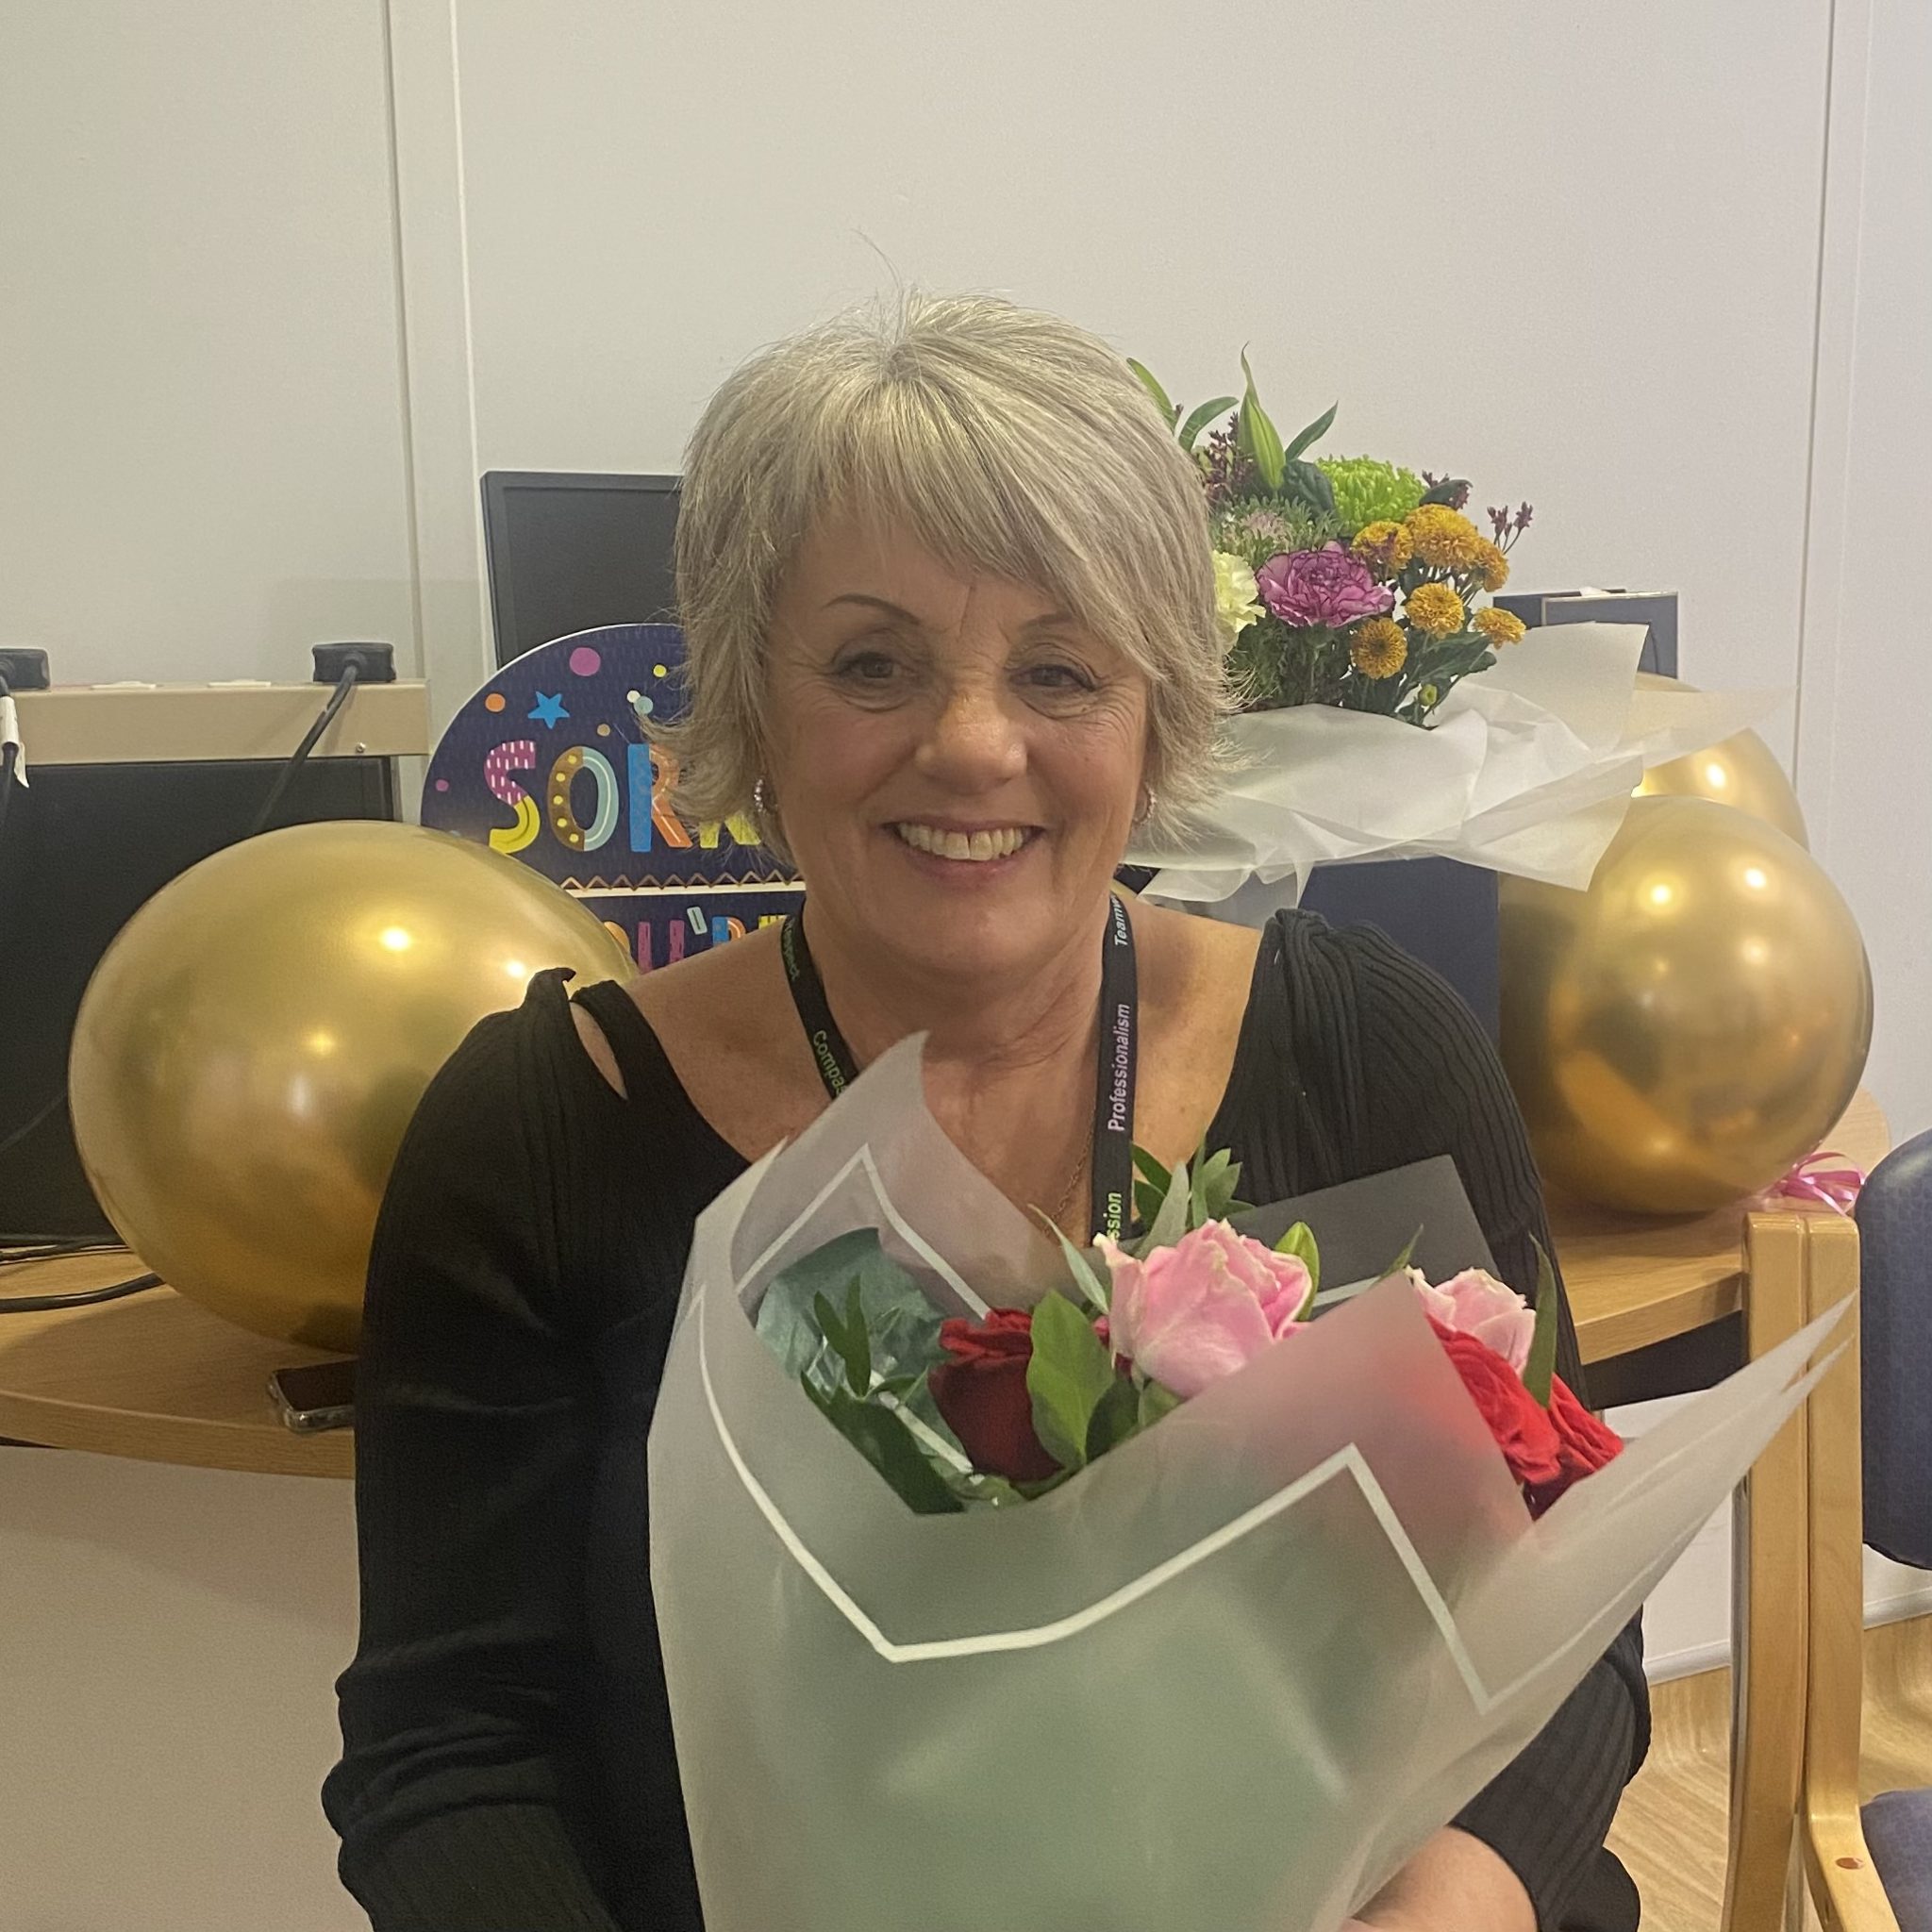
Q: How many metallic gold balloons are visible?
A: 3